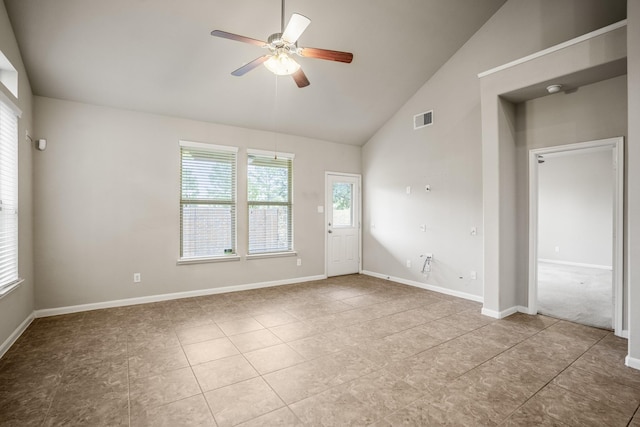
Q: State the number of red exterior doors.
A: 0